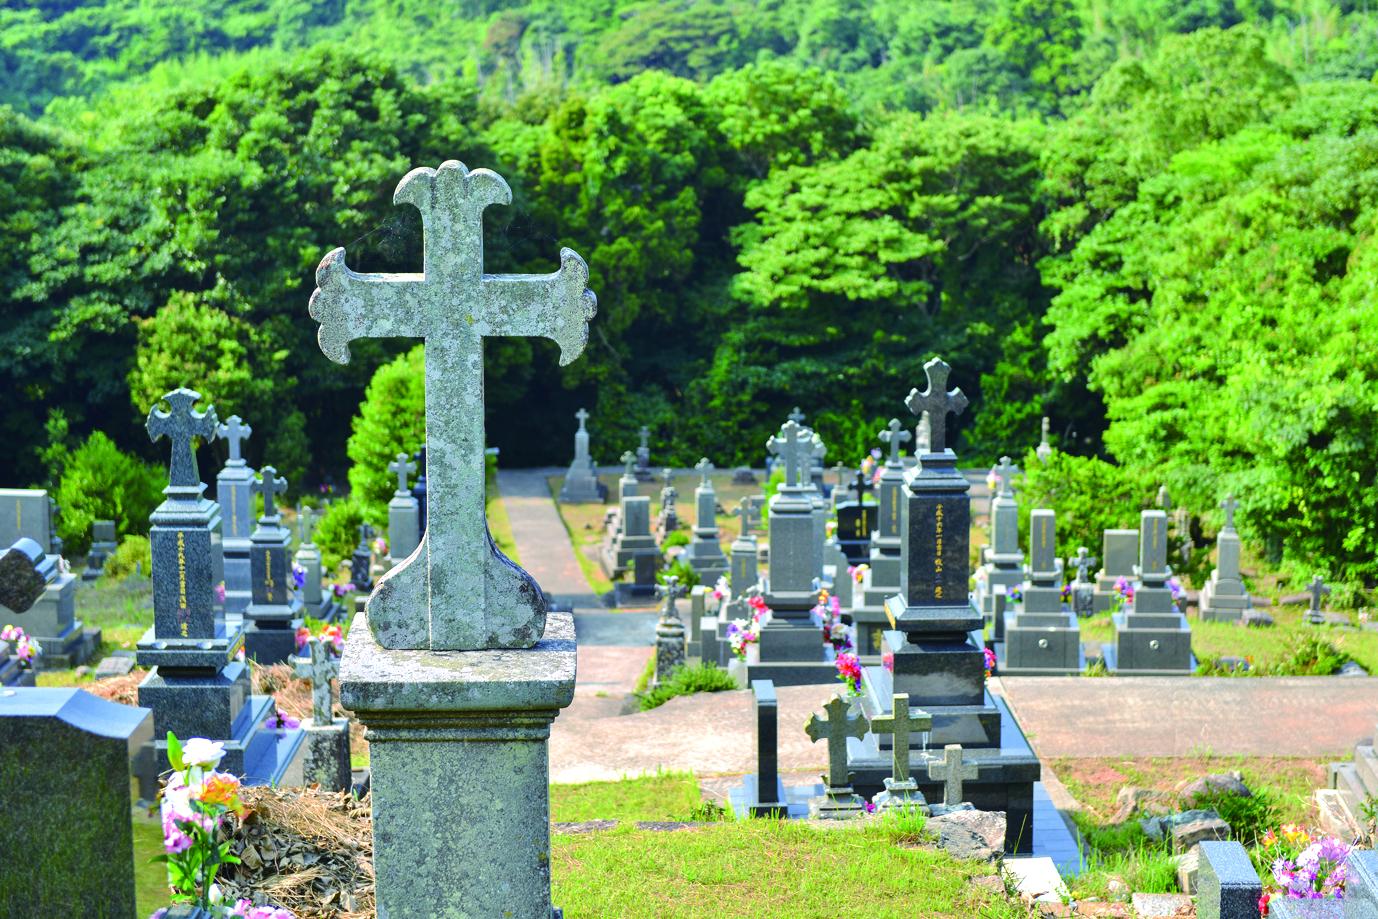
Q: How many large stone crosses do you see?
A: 1